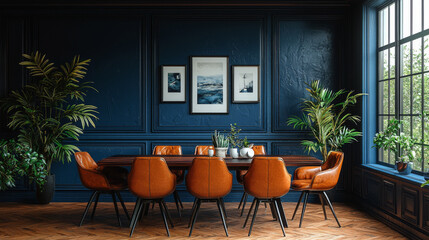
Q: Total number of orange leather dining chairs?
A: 8